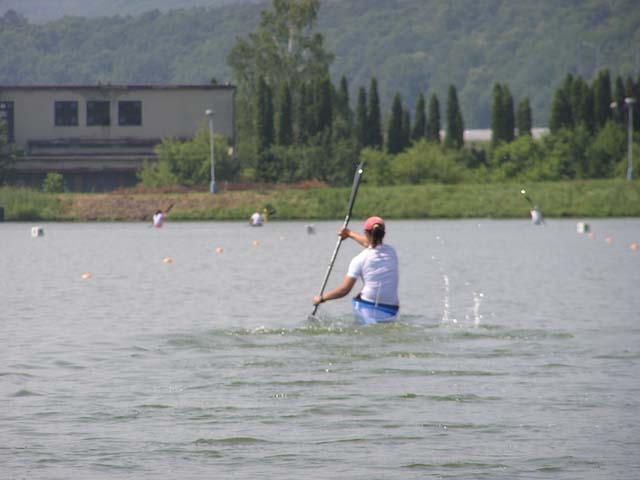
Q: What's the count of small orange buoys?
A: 7